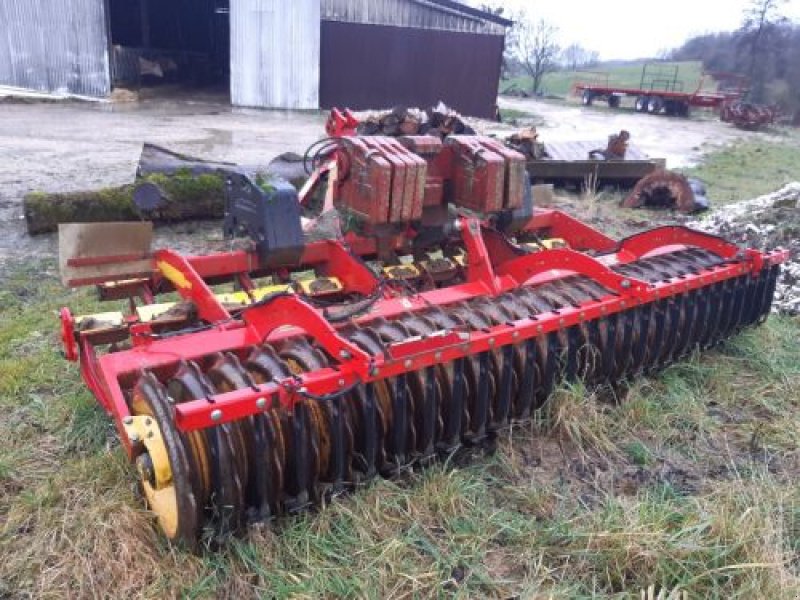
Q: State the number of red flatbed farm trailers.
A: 1